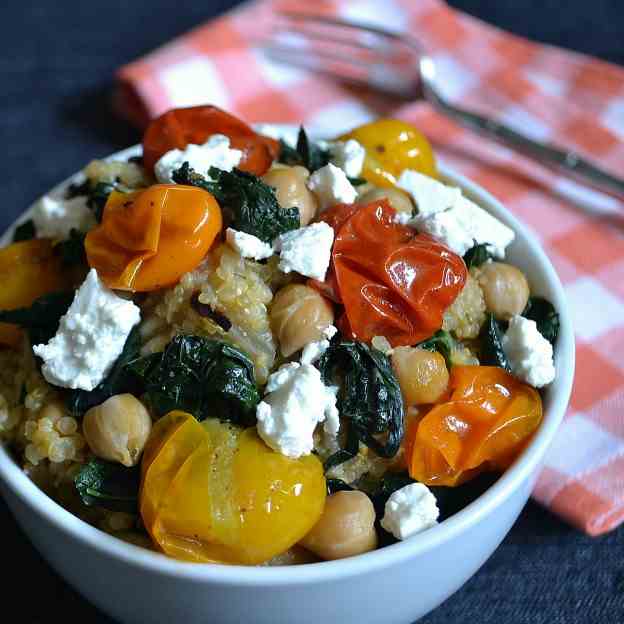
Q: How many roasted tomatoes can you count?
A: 7